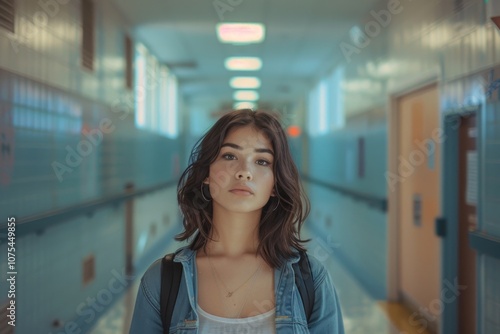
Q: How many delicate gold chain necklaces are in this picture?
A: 1